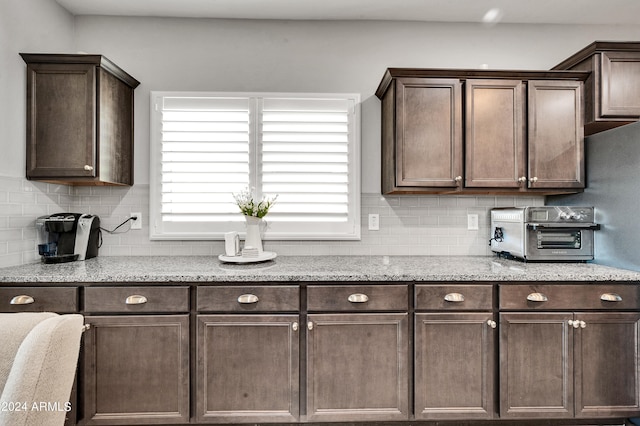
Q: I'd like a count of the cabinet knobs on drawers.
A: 7